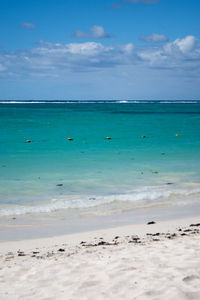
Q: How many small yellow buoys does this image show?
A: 5